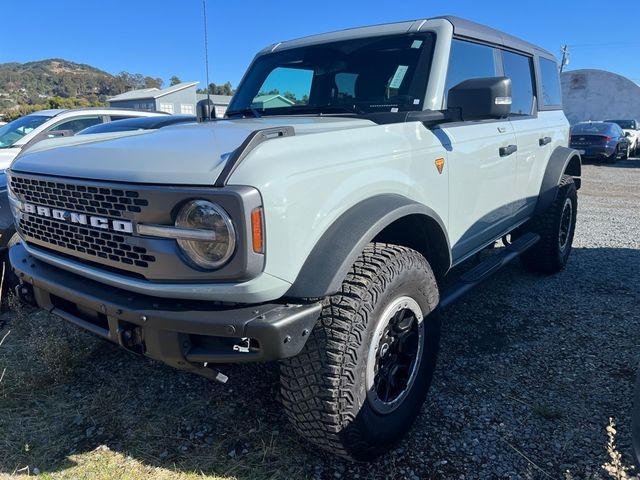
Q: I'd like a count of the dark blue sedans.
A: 1